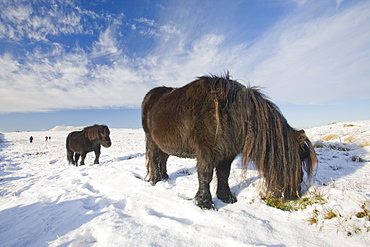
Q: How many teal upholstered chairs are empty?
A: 0